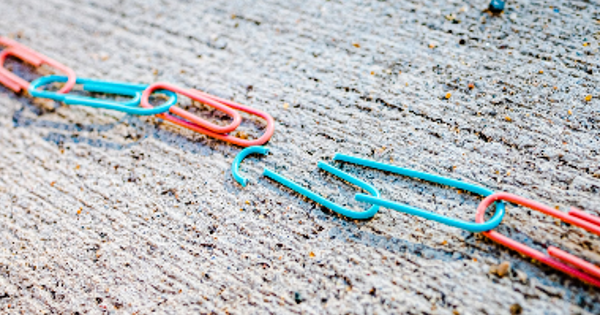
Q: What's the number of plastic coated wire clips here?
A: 5